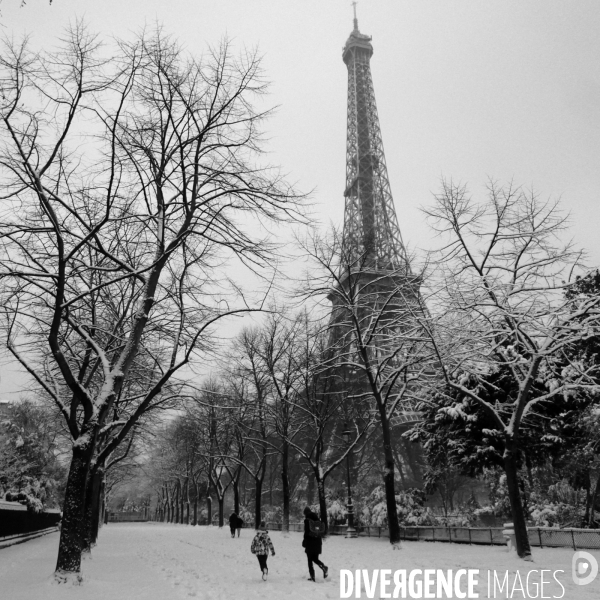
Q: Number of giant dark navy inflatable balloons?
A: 0